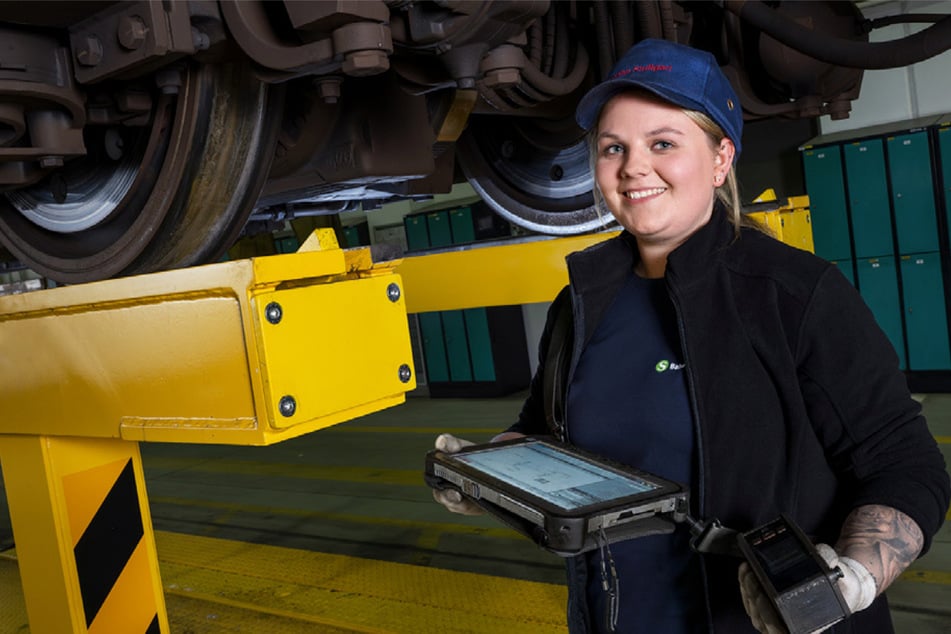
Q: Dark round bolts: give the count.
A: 4